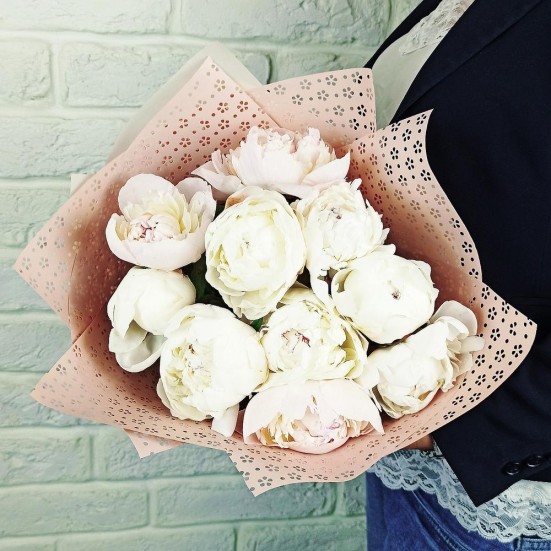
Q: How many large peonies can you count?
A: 10